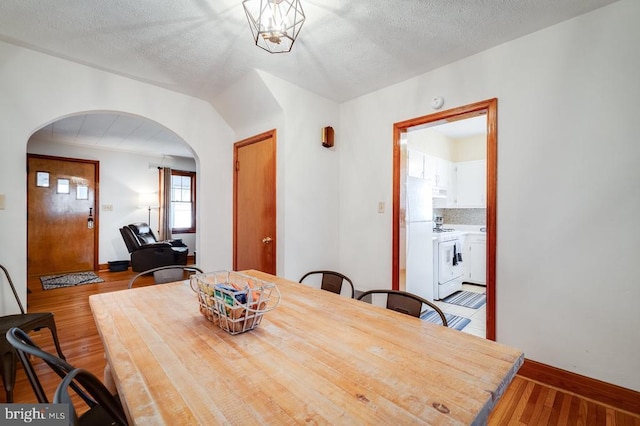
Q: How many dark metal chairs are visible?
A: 6